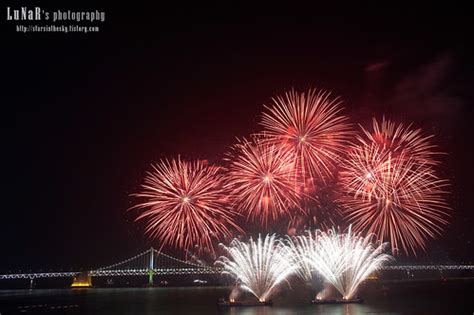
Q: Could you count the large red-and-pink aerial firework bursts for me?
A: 5